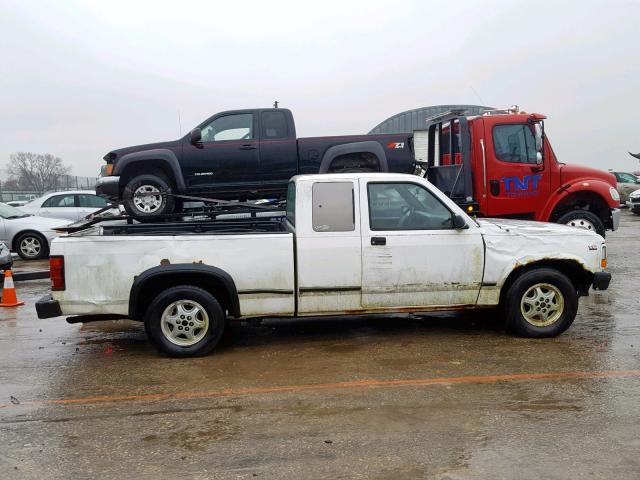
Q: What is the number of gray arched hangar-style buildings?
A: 1